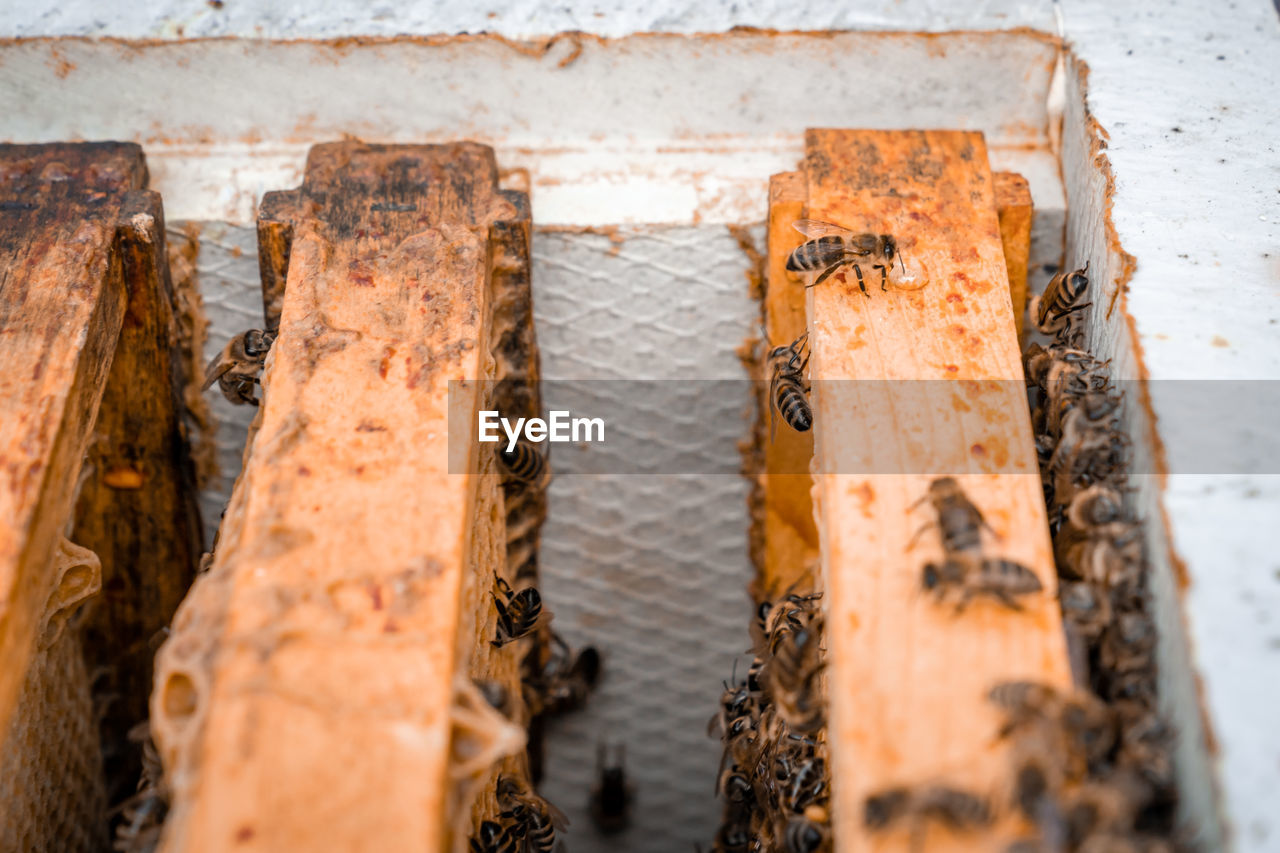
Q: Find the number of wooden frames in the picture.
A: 3